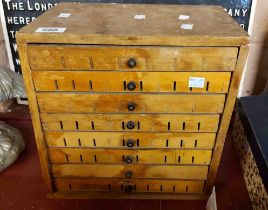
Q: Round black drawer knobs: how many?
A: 8